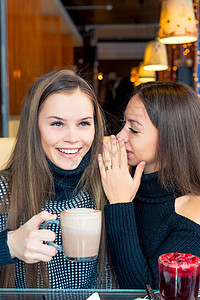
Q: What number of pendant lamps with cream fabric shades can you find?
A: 3